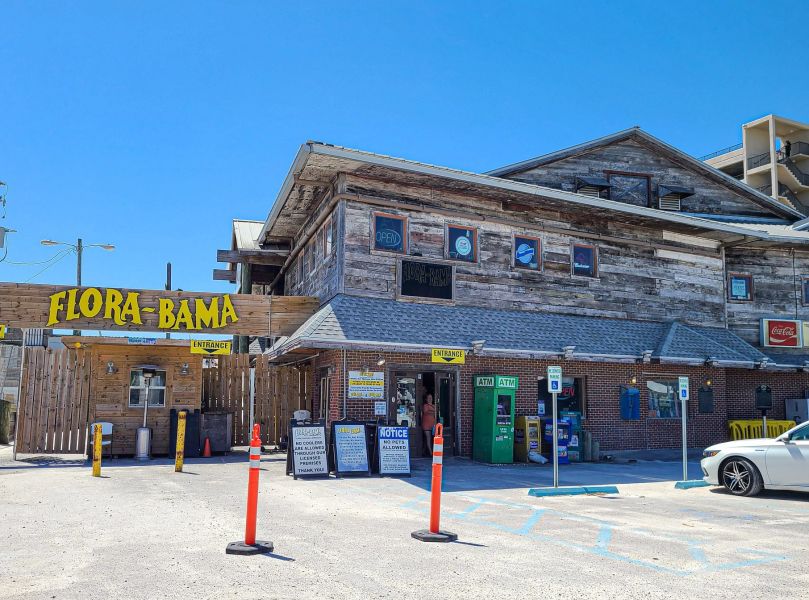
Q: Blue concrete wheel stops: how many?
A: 2